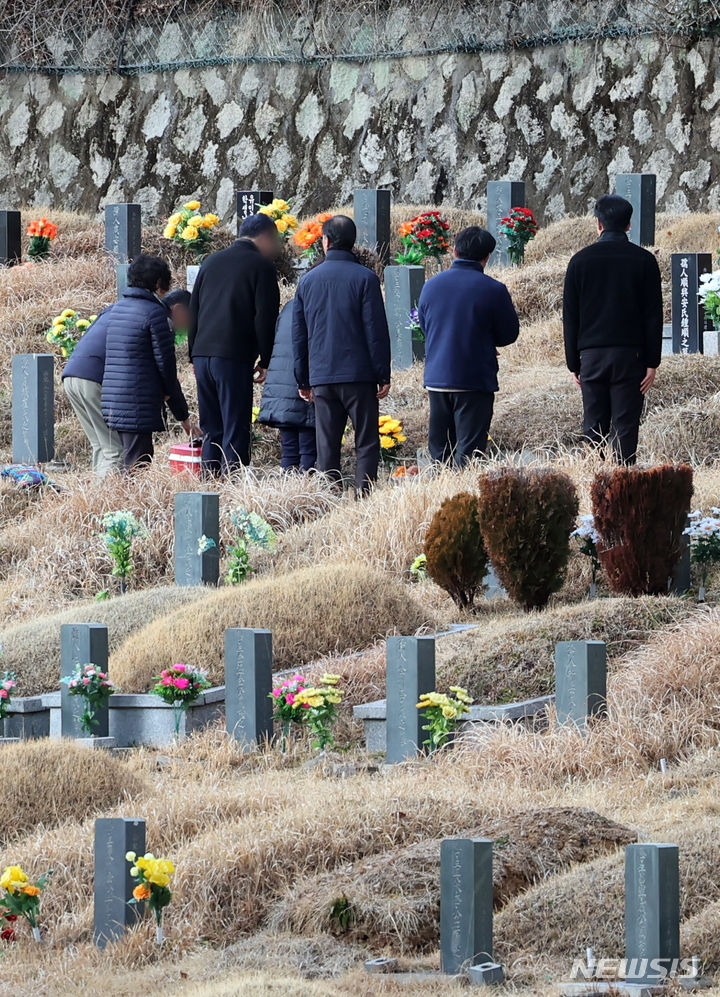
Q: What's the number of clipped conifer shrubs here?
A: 3